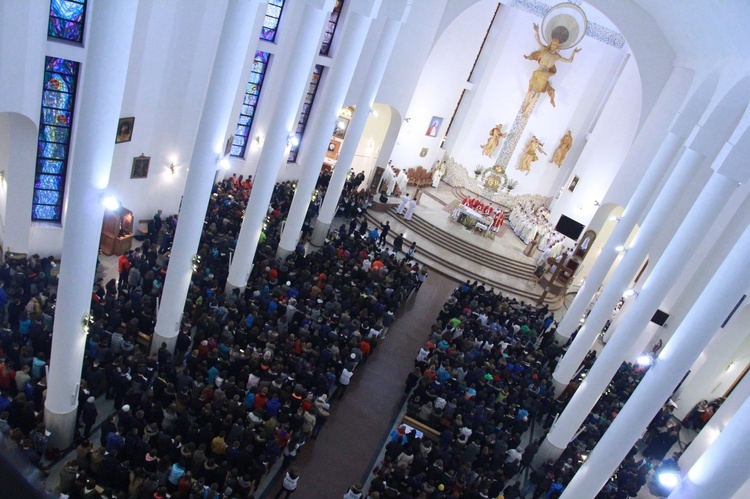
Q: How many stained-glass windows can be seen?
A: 6